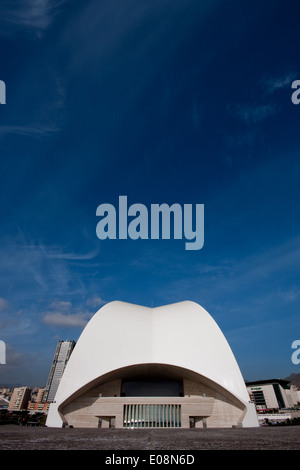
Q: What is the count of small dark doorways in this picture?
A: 2